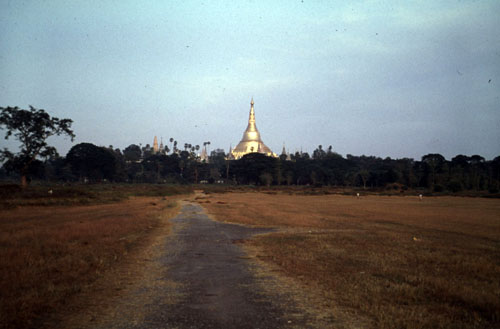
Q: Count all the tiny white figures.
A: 2